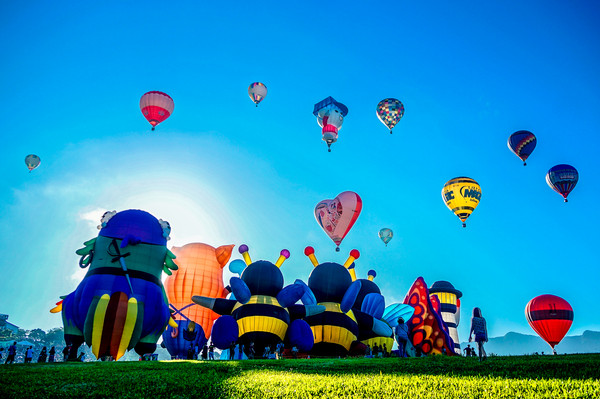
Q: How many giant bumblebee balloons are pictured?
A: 3